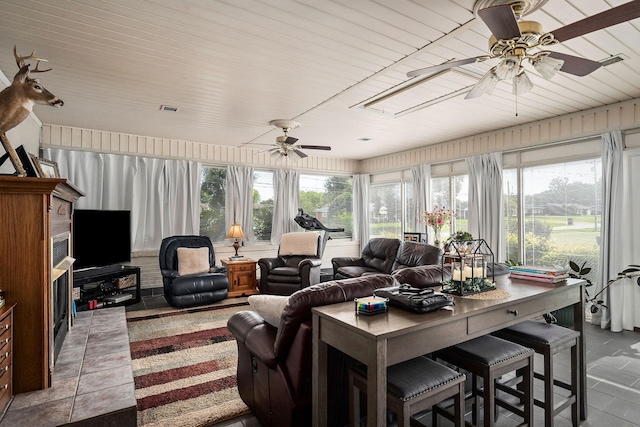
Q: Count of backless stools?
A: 3